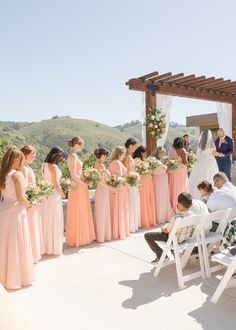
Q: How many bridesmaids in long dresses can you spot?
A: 10